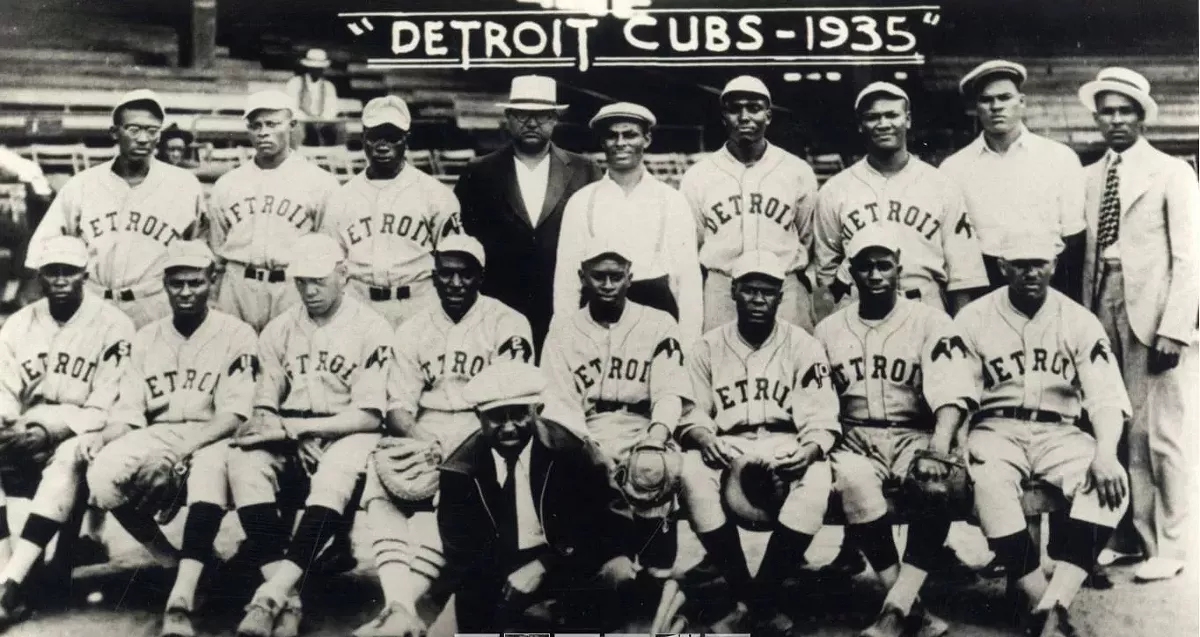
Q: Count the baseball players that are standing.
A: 5